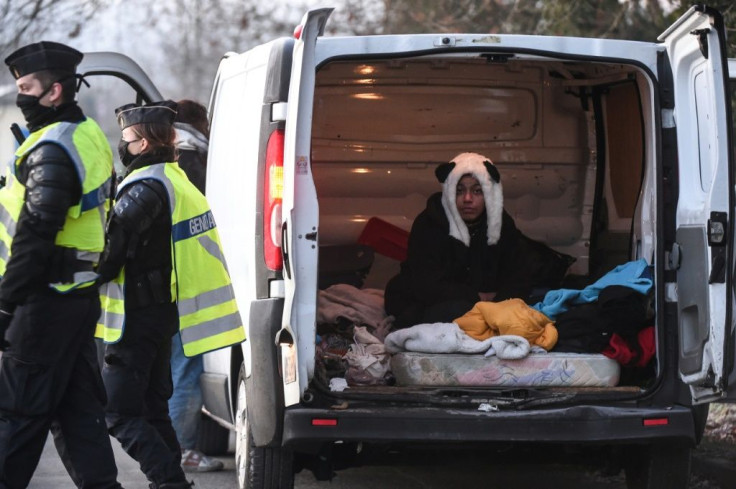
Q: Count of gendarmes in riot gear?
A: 2